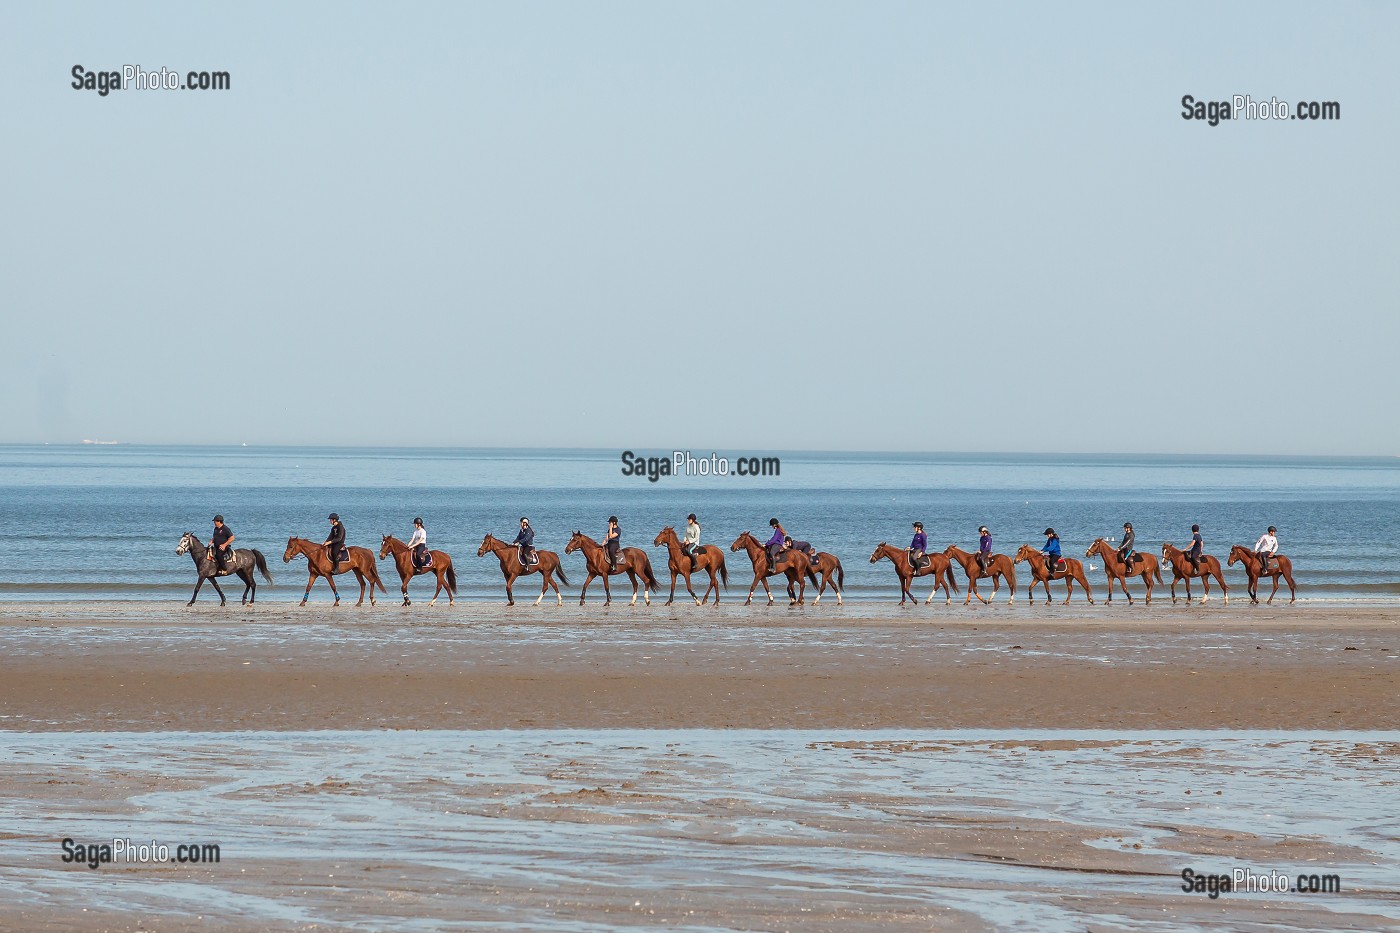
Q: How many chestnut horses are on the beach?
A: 13